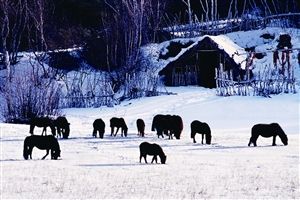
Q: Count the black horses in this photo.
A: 11